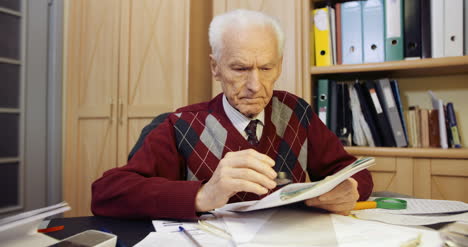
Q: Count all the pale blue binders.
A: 2